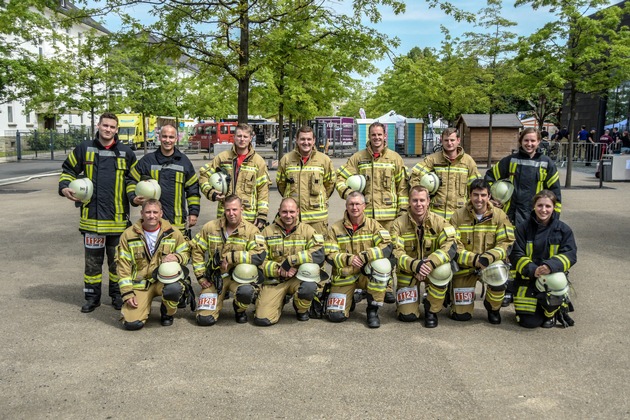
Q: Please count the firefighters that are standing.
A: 7